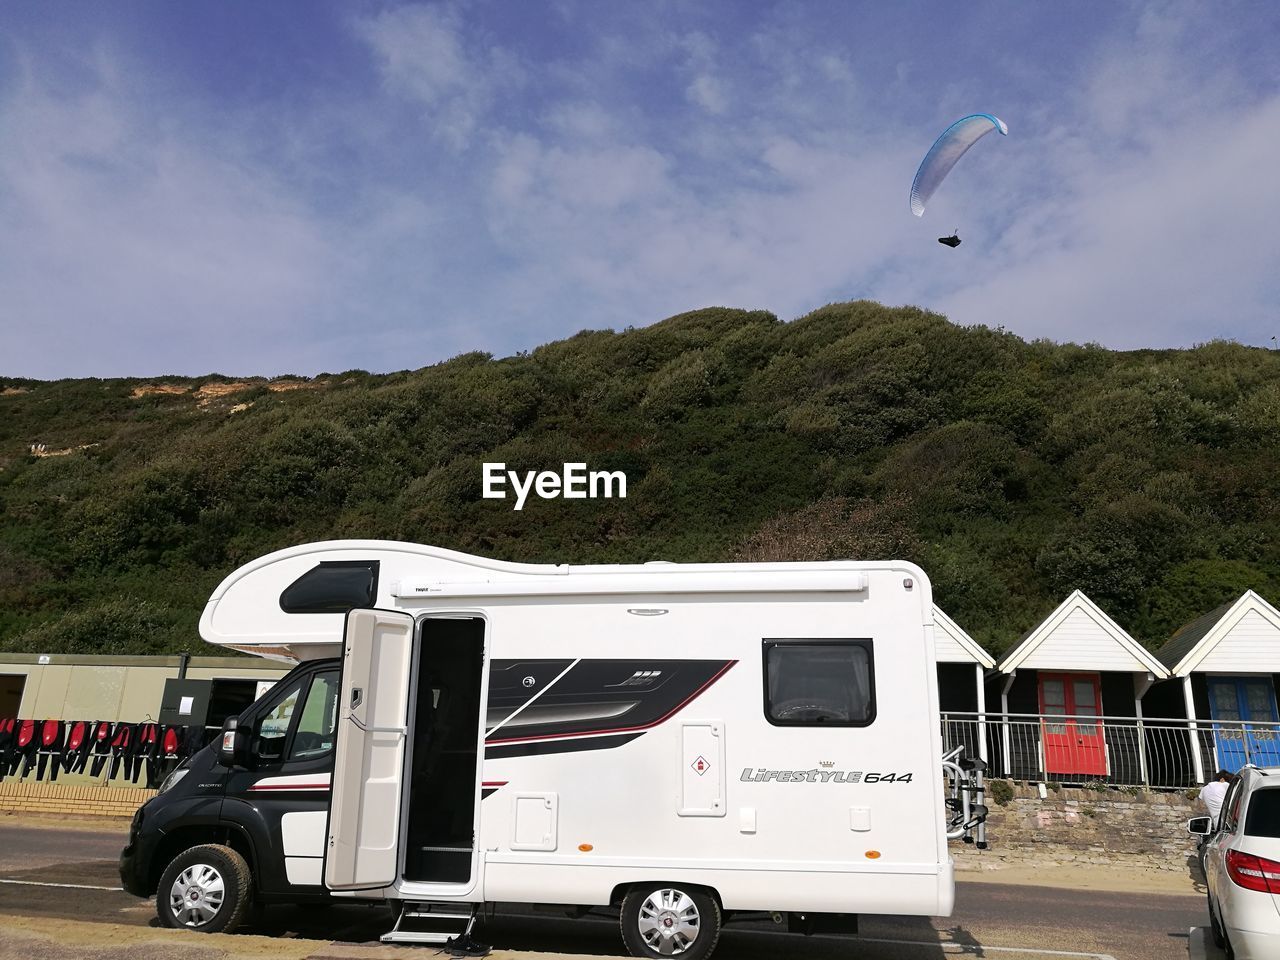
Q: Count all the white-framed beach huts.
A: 3